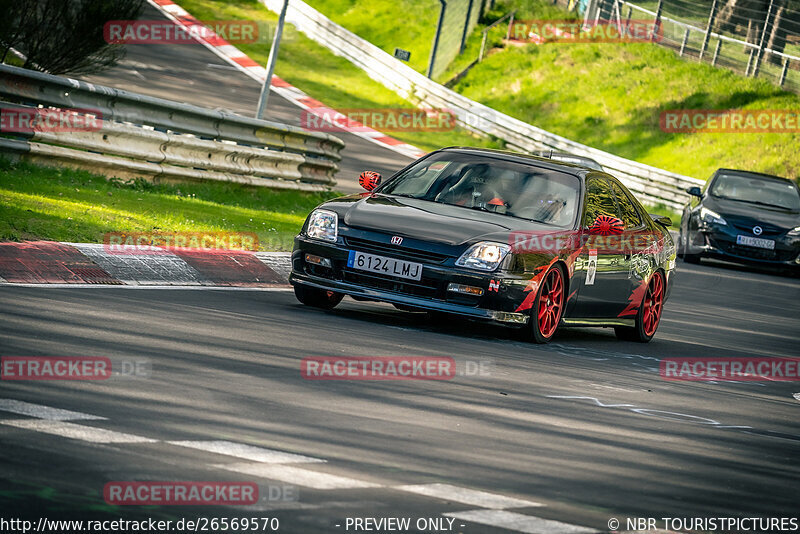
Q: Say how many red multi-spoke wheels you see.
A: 2